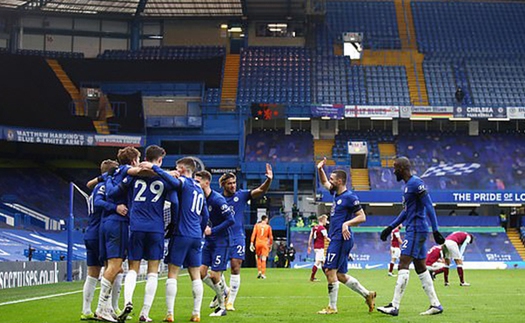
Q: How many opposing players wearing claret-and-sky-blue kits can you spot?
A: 4